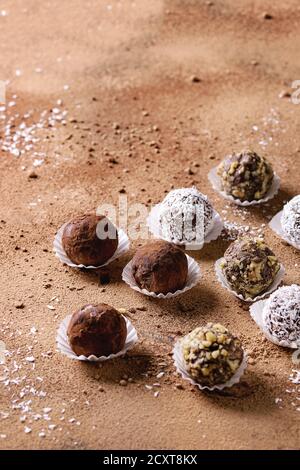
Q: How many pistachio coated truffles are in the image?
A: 3